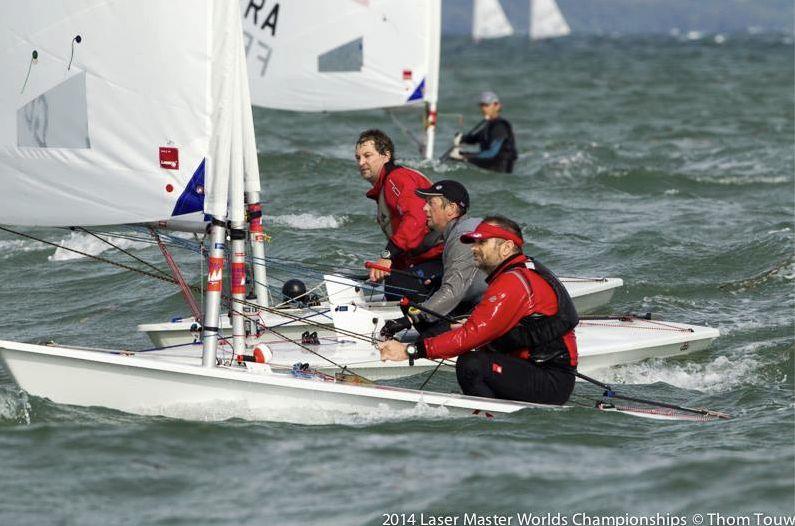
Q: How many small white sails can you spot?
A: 2